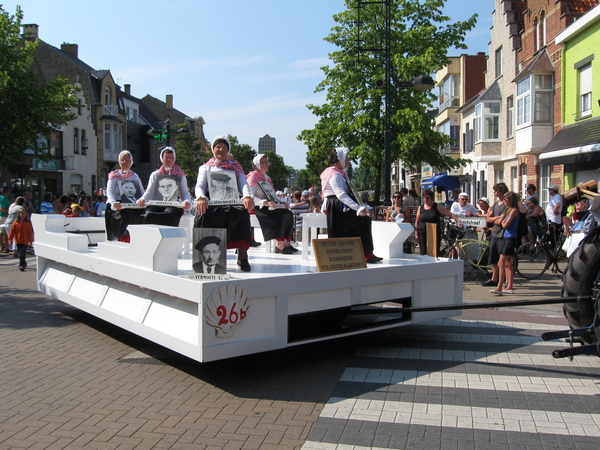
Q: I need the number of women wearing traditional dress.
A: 5